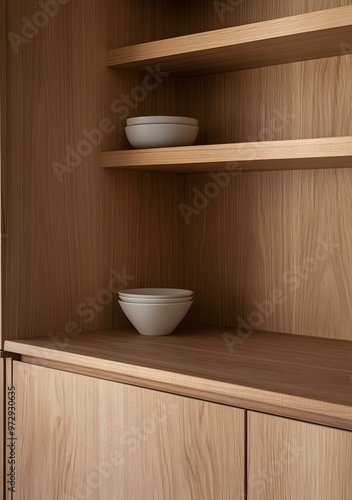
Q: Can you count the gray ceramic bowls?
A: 5